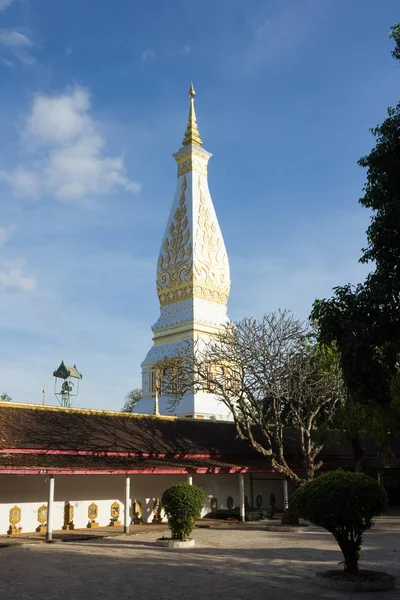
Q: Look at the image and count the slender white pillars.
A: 5